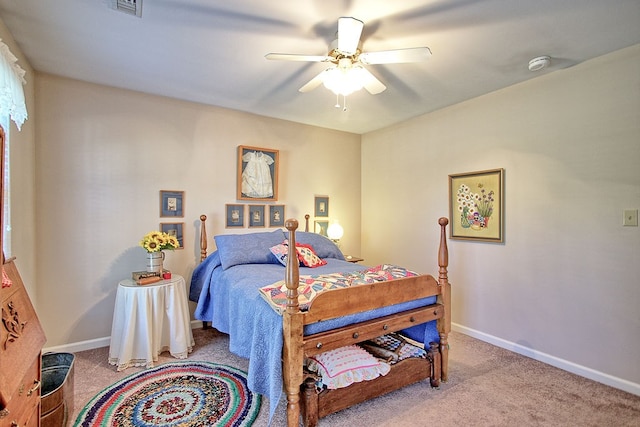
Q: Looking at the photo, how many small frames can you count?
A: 7